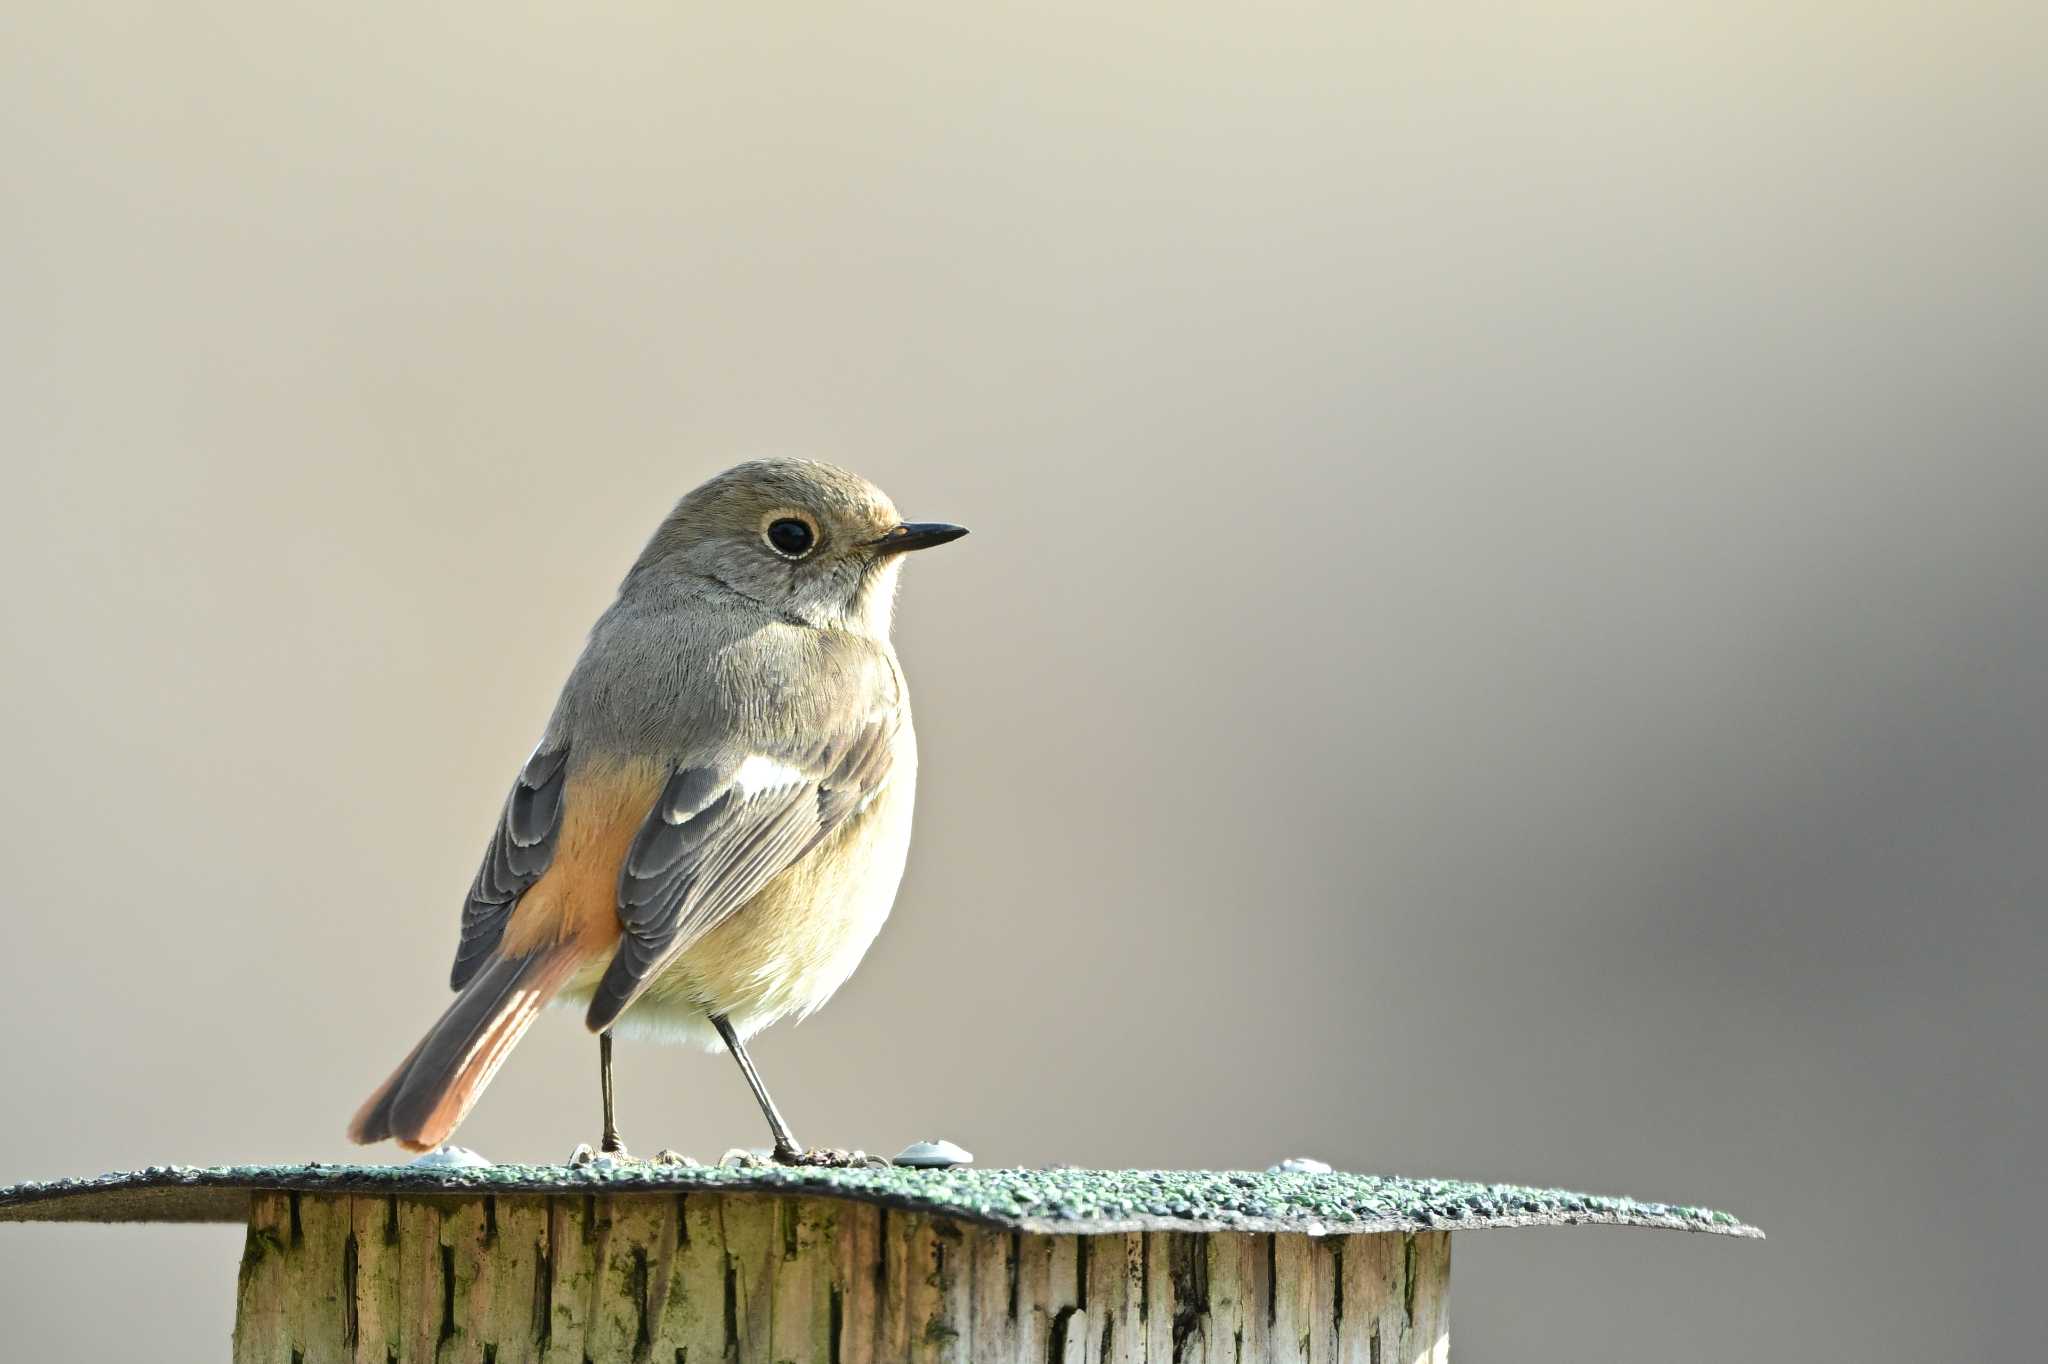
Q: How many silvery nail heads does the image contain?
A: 3